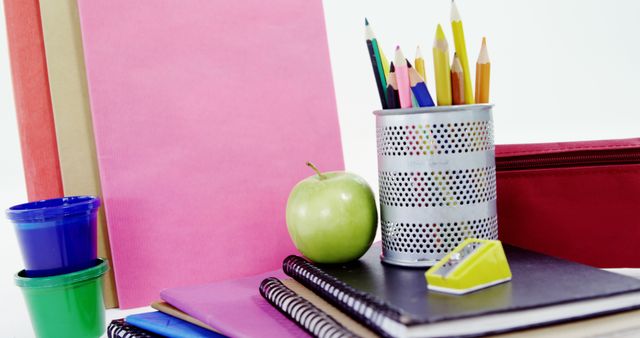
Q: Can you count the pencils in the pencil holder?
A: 10